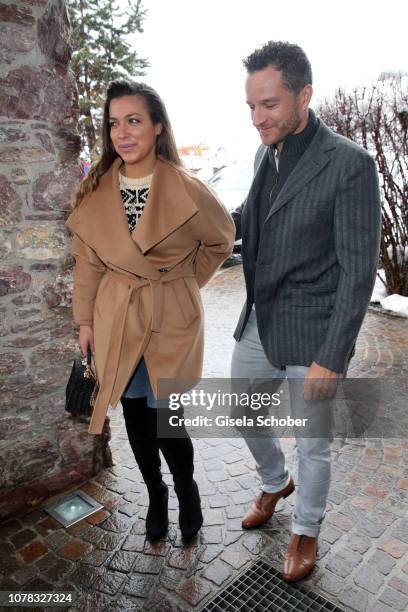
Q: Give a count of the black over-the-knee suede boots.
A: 2